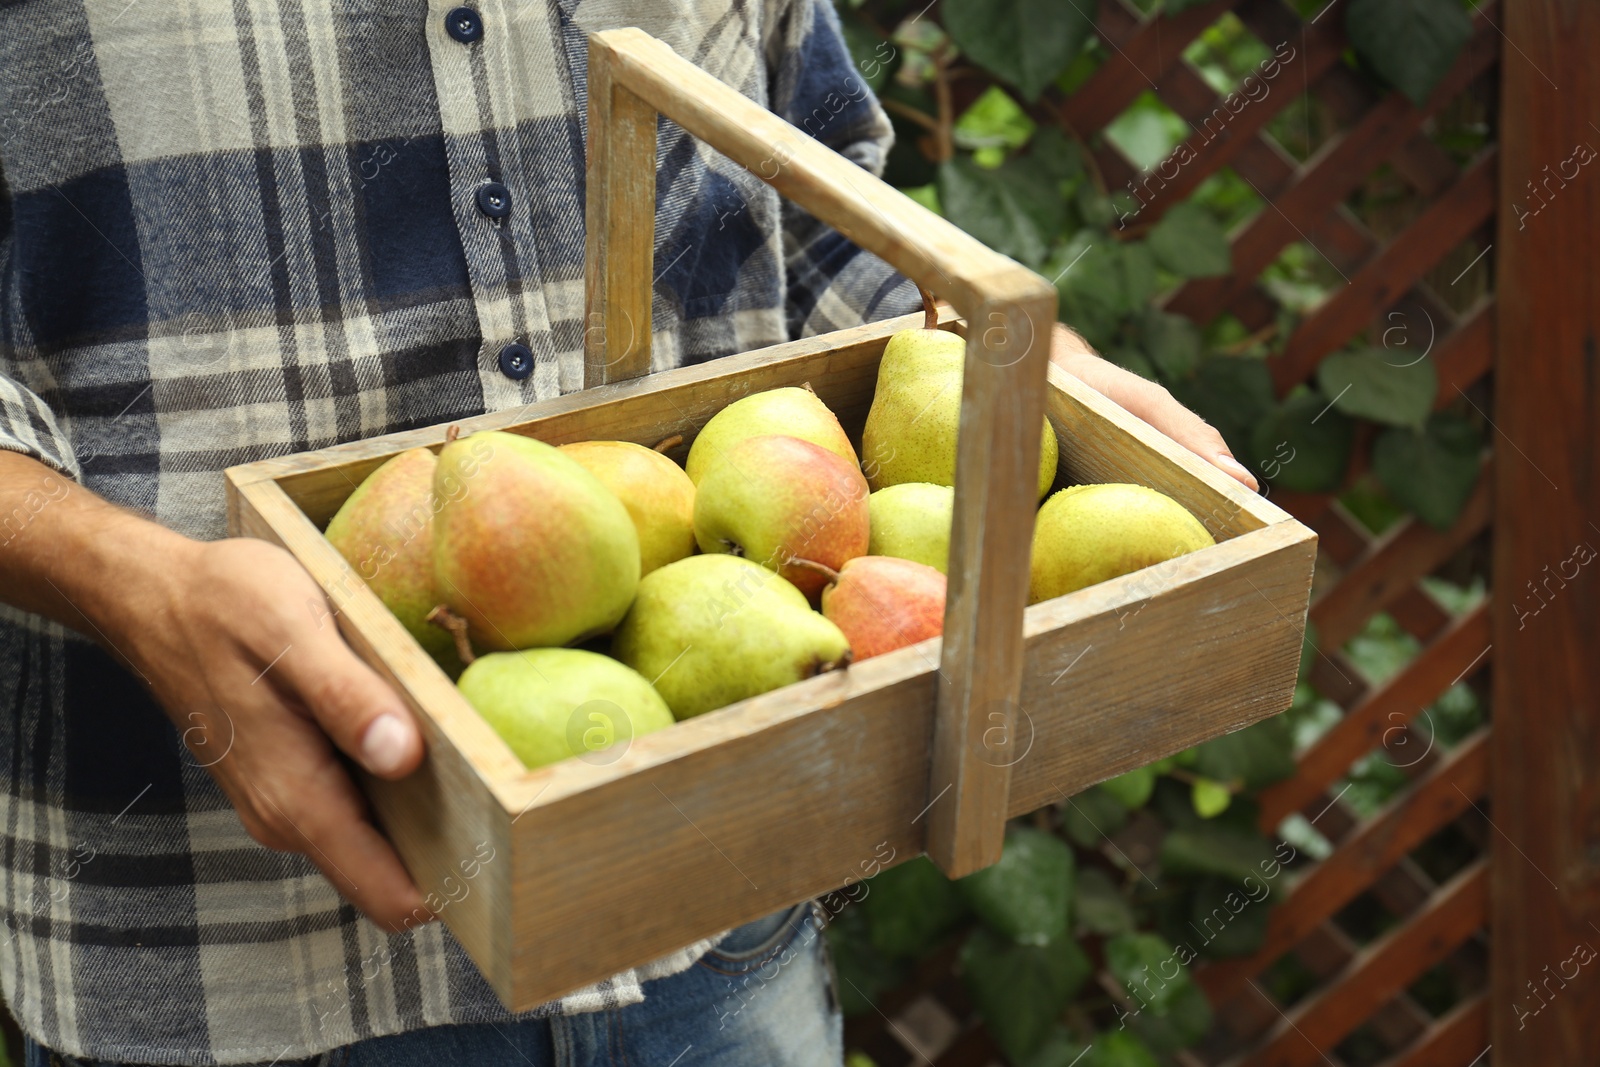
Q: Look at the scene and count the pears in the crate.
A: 11